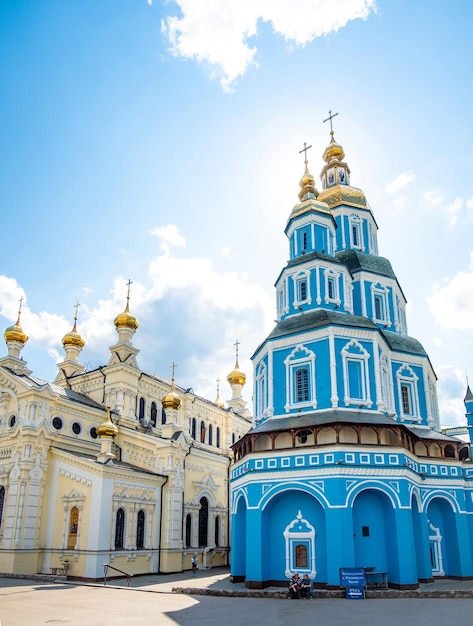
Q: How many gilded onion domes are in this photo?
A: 9